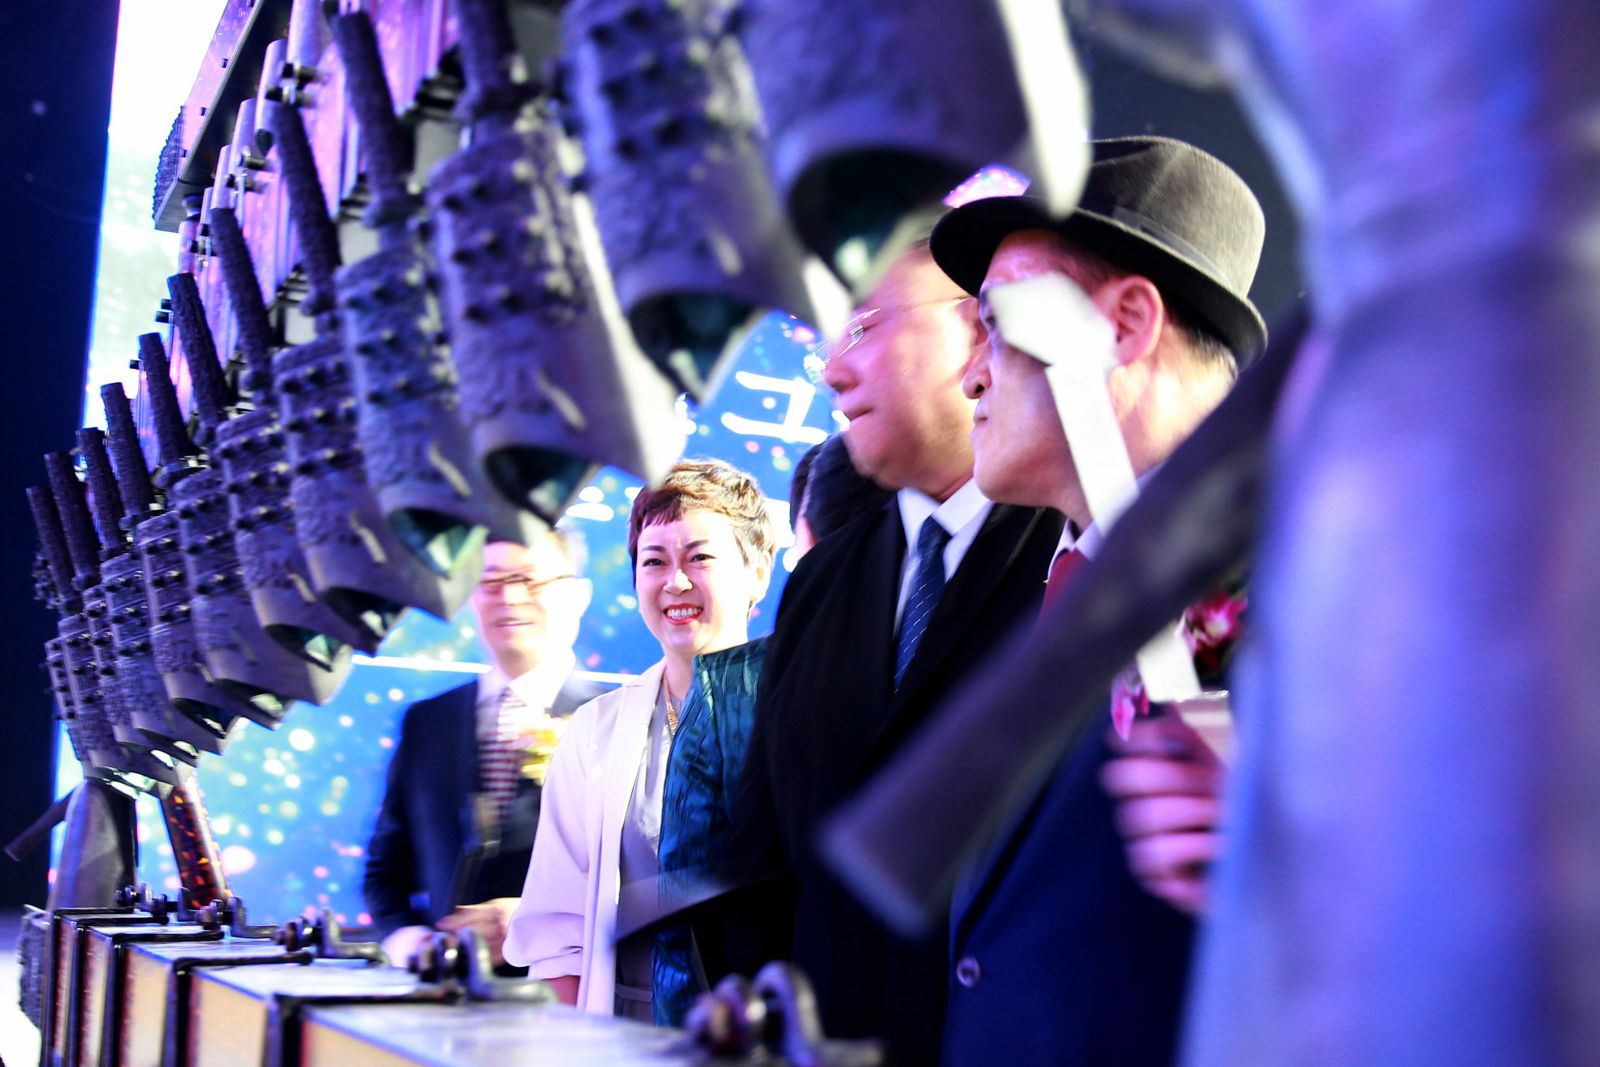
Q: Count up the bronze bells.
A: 12